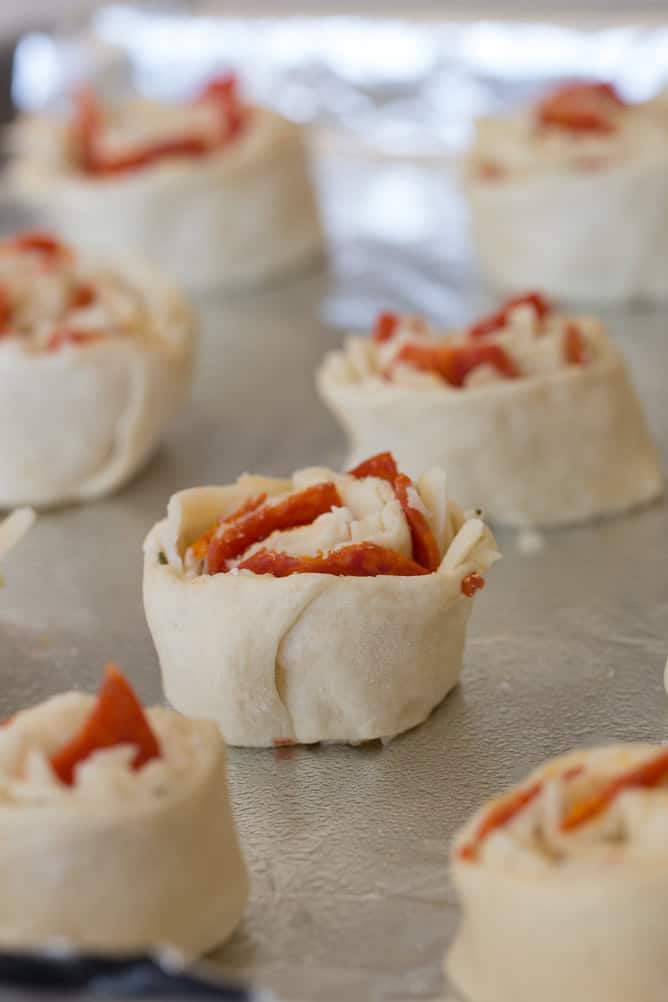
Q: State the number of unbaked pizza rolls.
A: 7